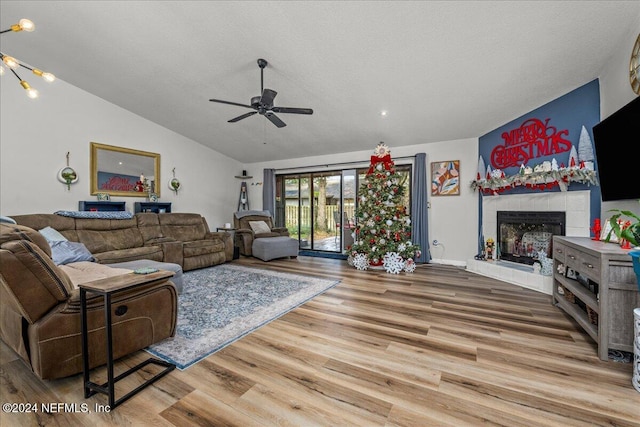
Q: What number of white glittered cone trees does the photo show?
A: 4